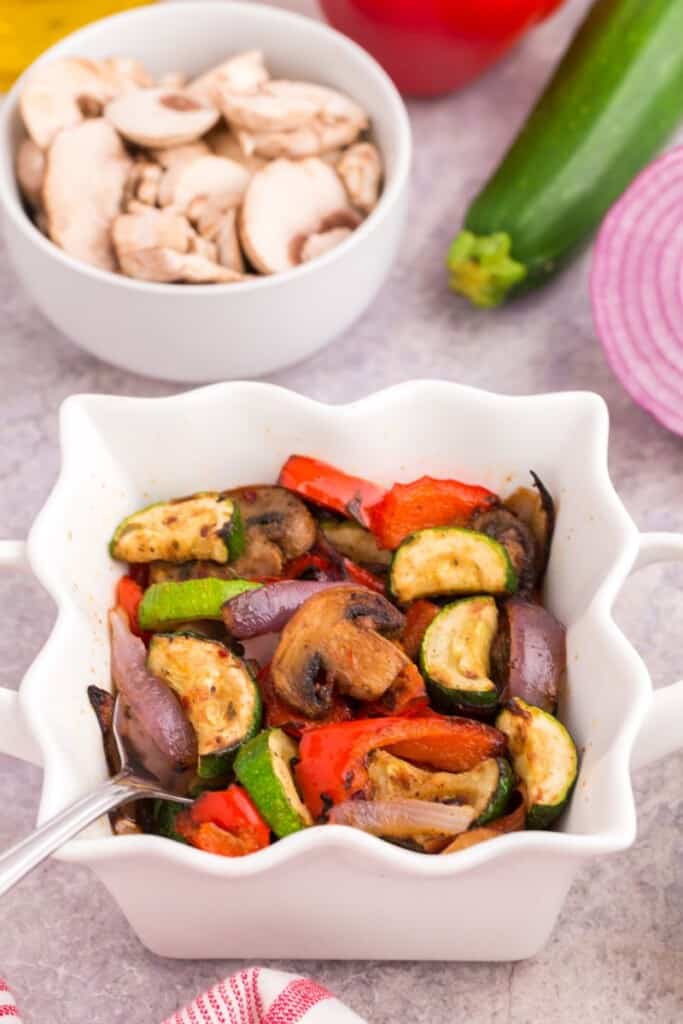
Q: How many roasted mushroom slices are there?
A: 3